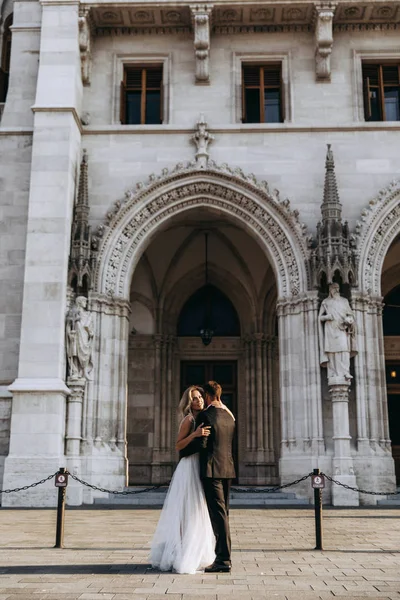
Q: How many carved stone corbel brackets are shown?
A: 3